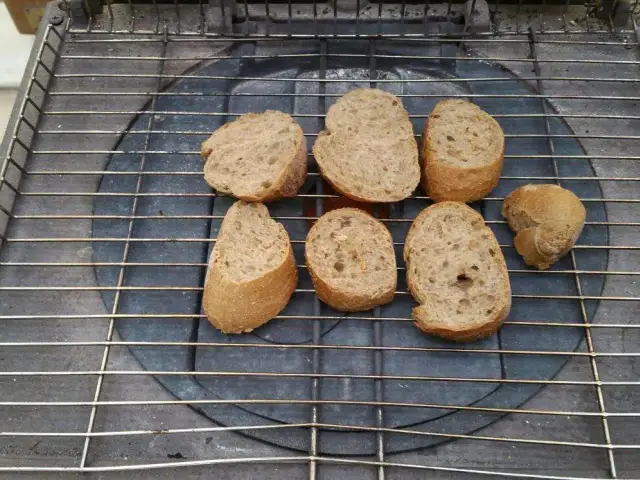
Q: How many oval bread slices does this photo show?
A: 6